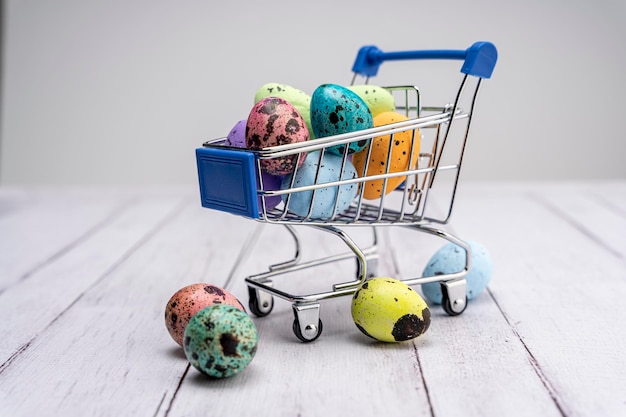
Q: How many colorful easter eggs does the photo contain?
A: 11